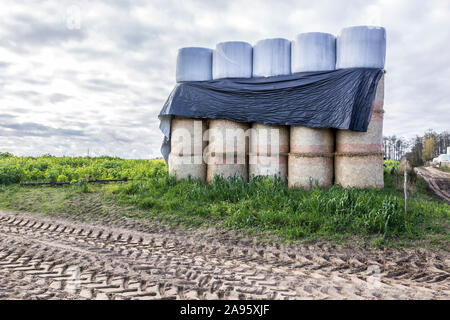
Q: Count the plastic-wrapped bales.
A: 5